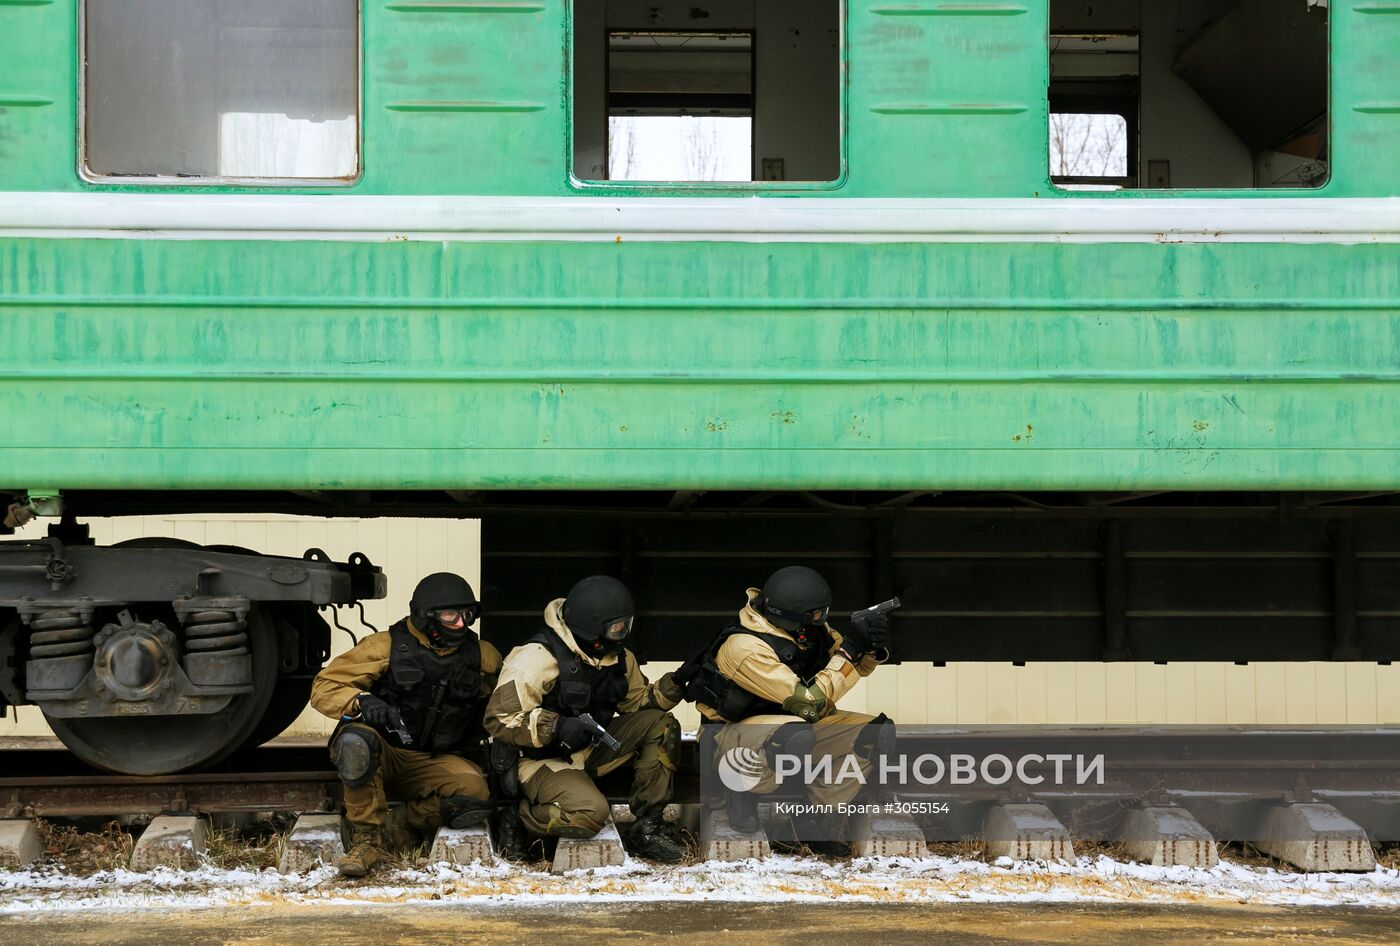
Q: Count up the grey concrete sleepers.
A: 10